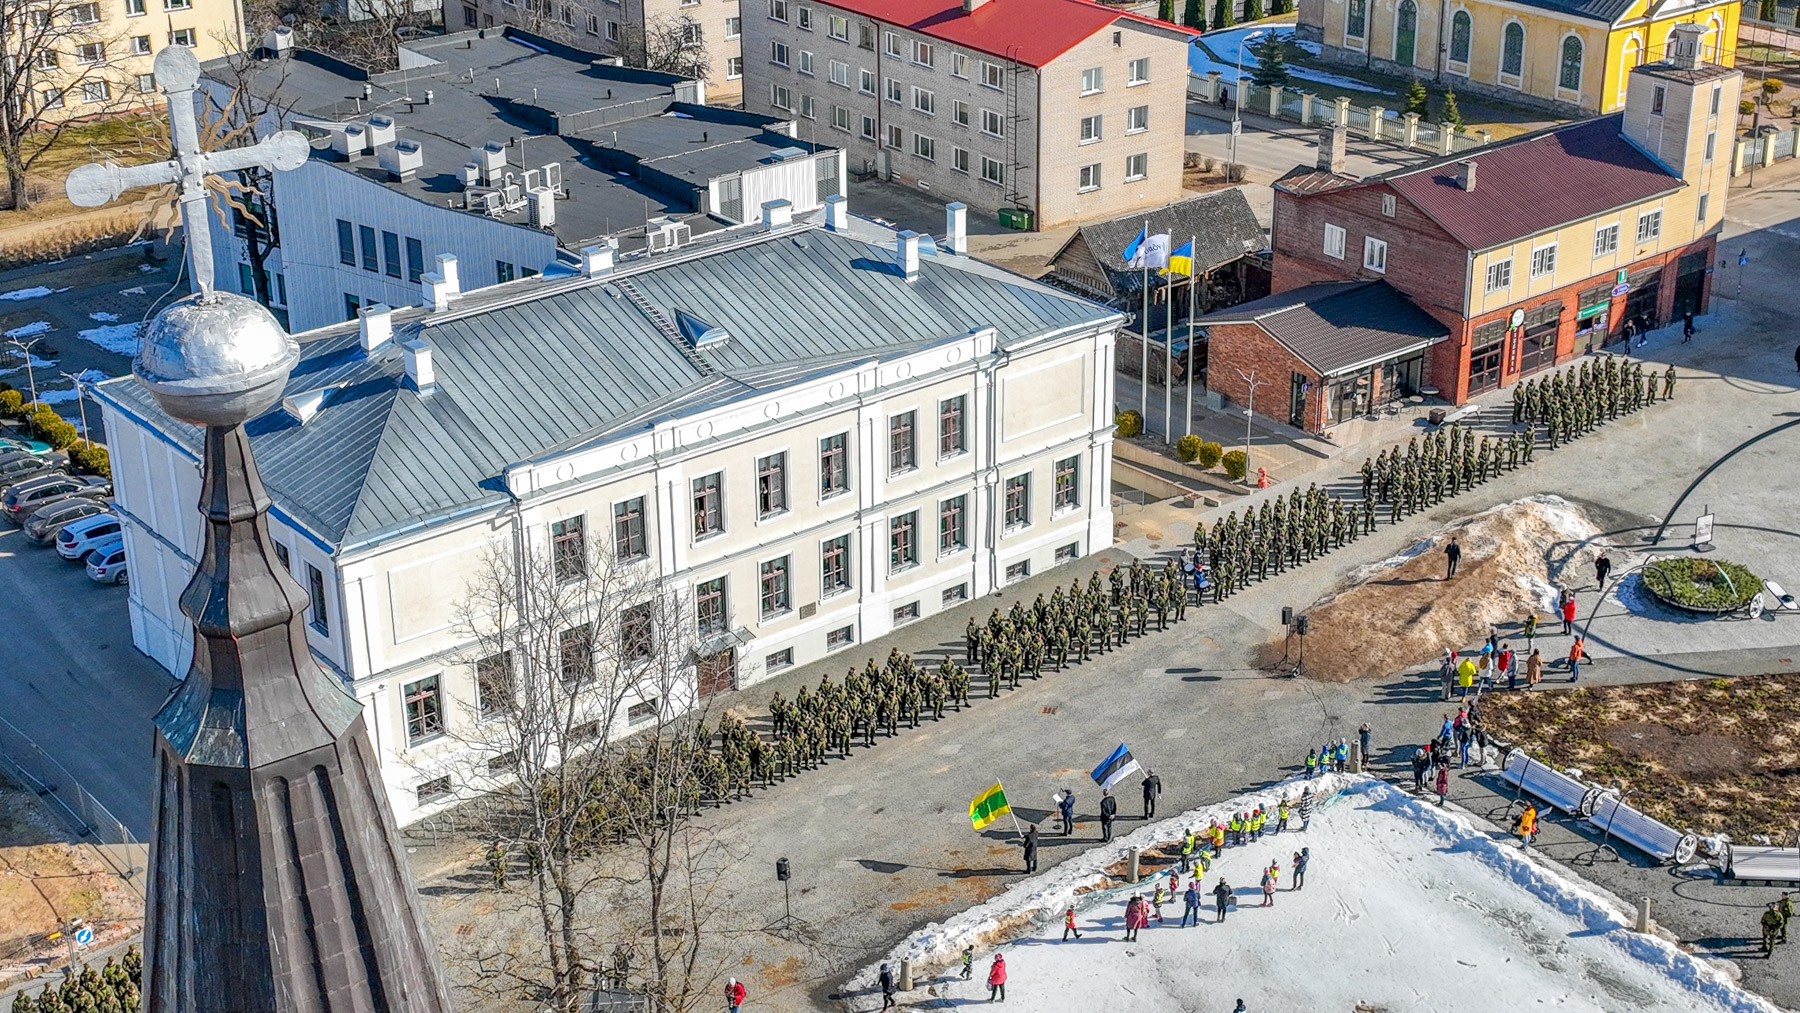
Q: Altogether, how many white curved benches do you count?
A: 3